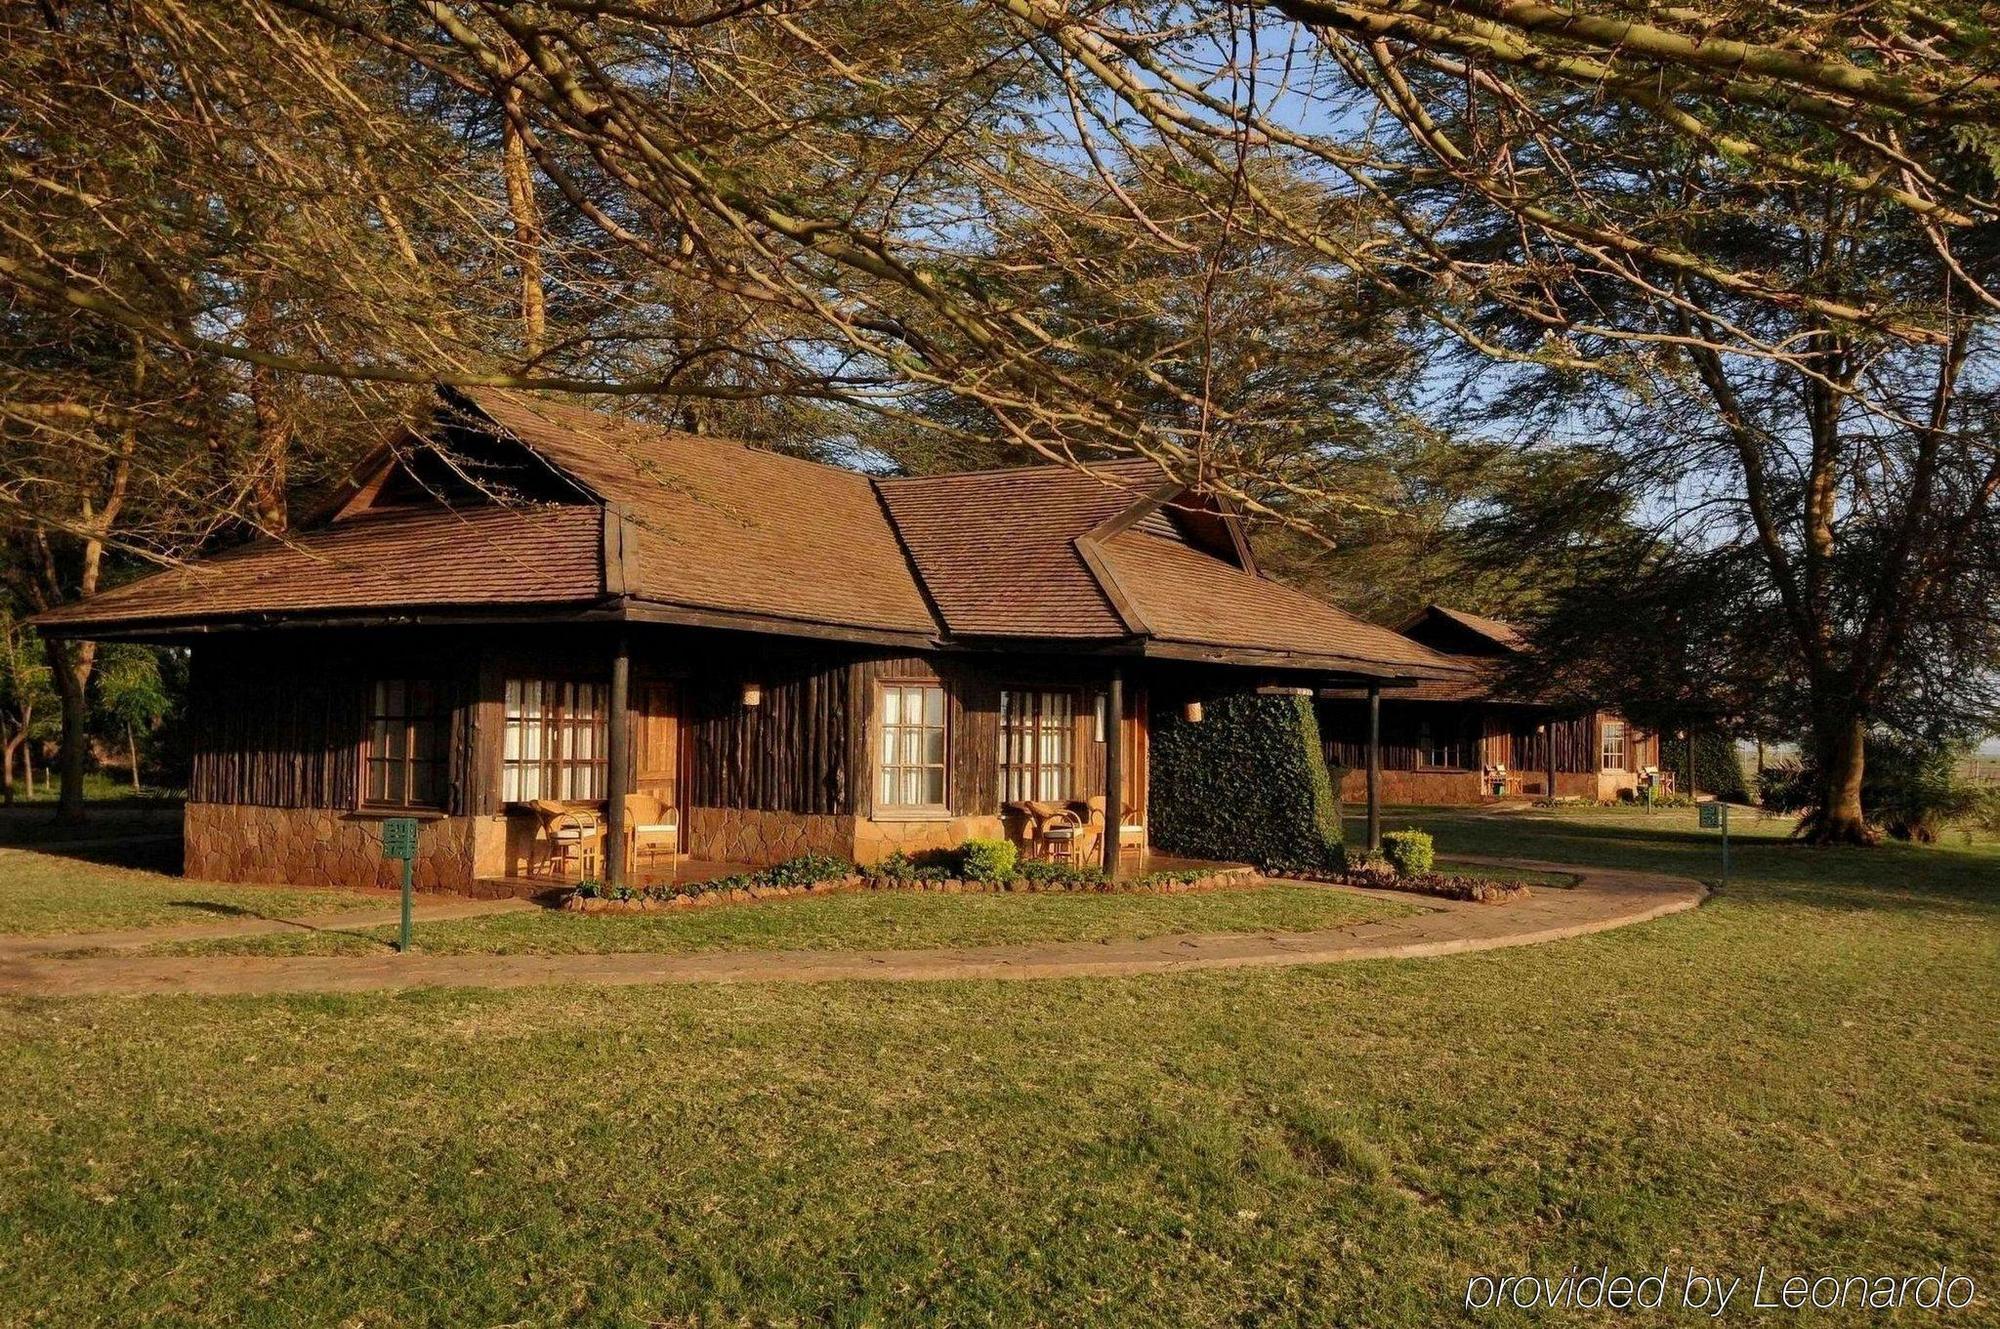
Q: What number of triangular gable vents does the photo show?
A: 3